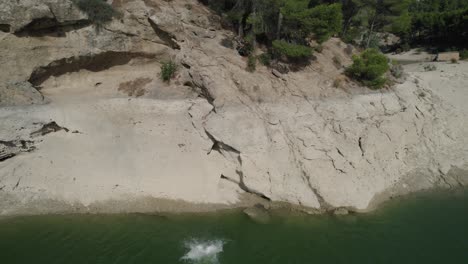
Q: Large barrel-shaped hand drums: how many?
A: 0